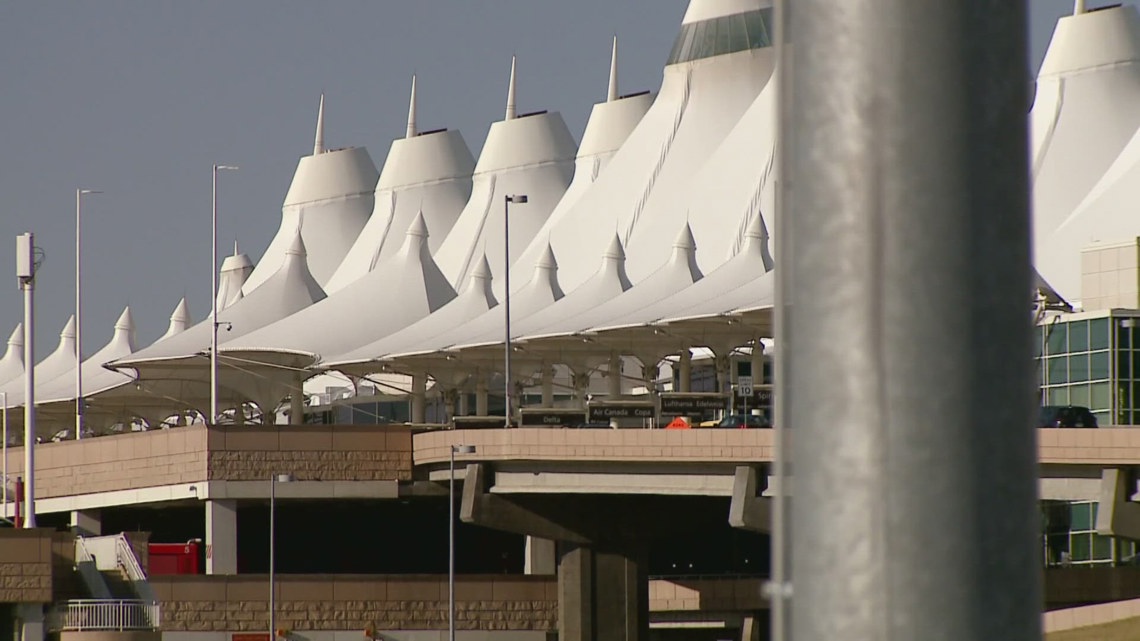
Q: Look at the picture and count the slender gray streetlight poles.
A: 5